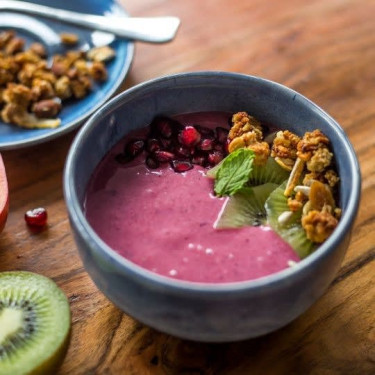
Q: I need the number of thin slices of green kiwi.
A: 3